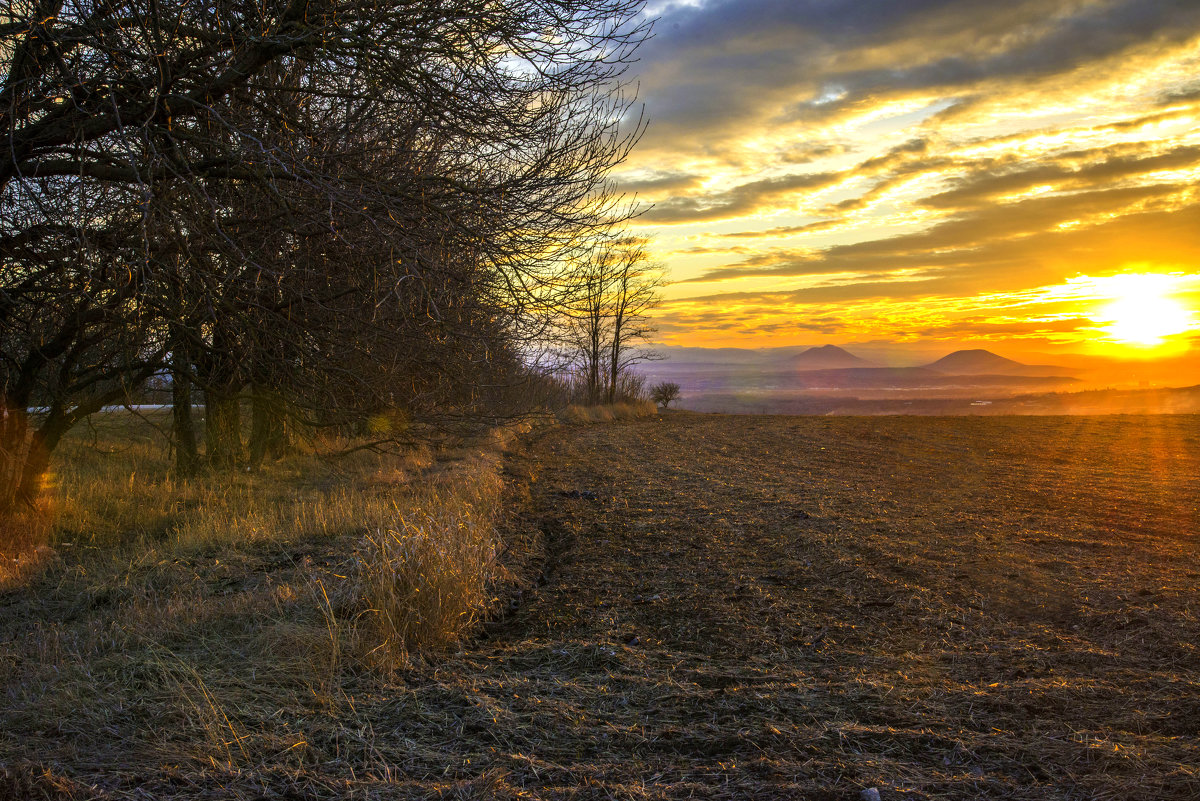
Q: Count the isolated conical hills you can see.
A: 2